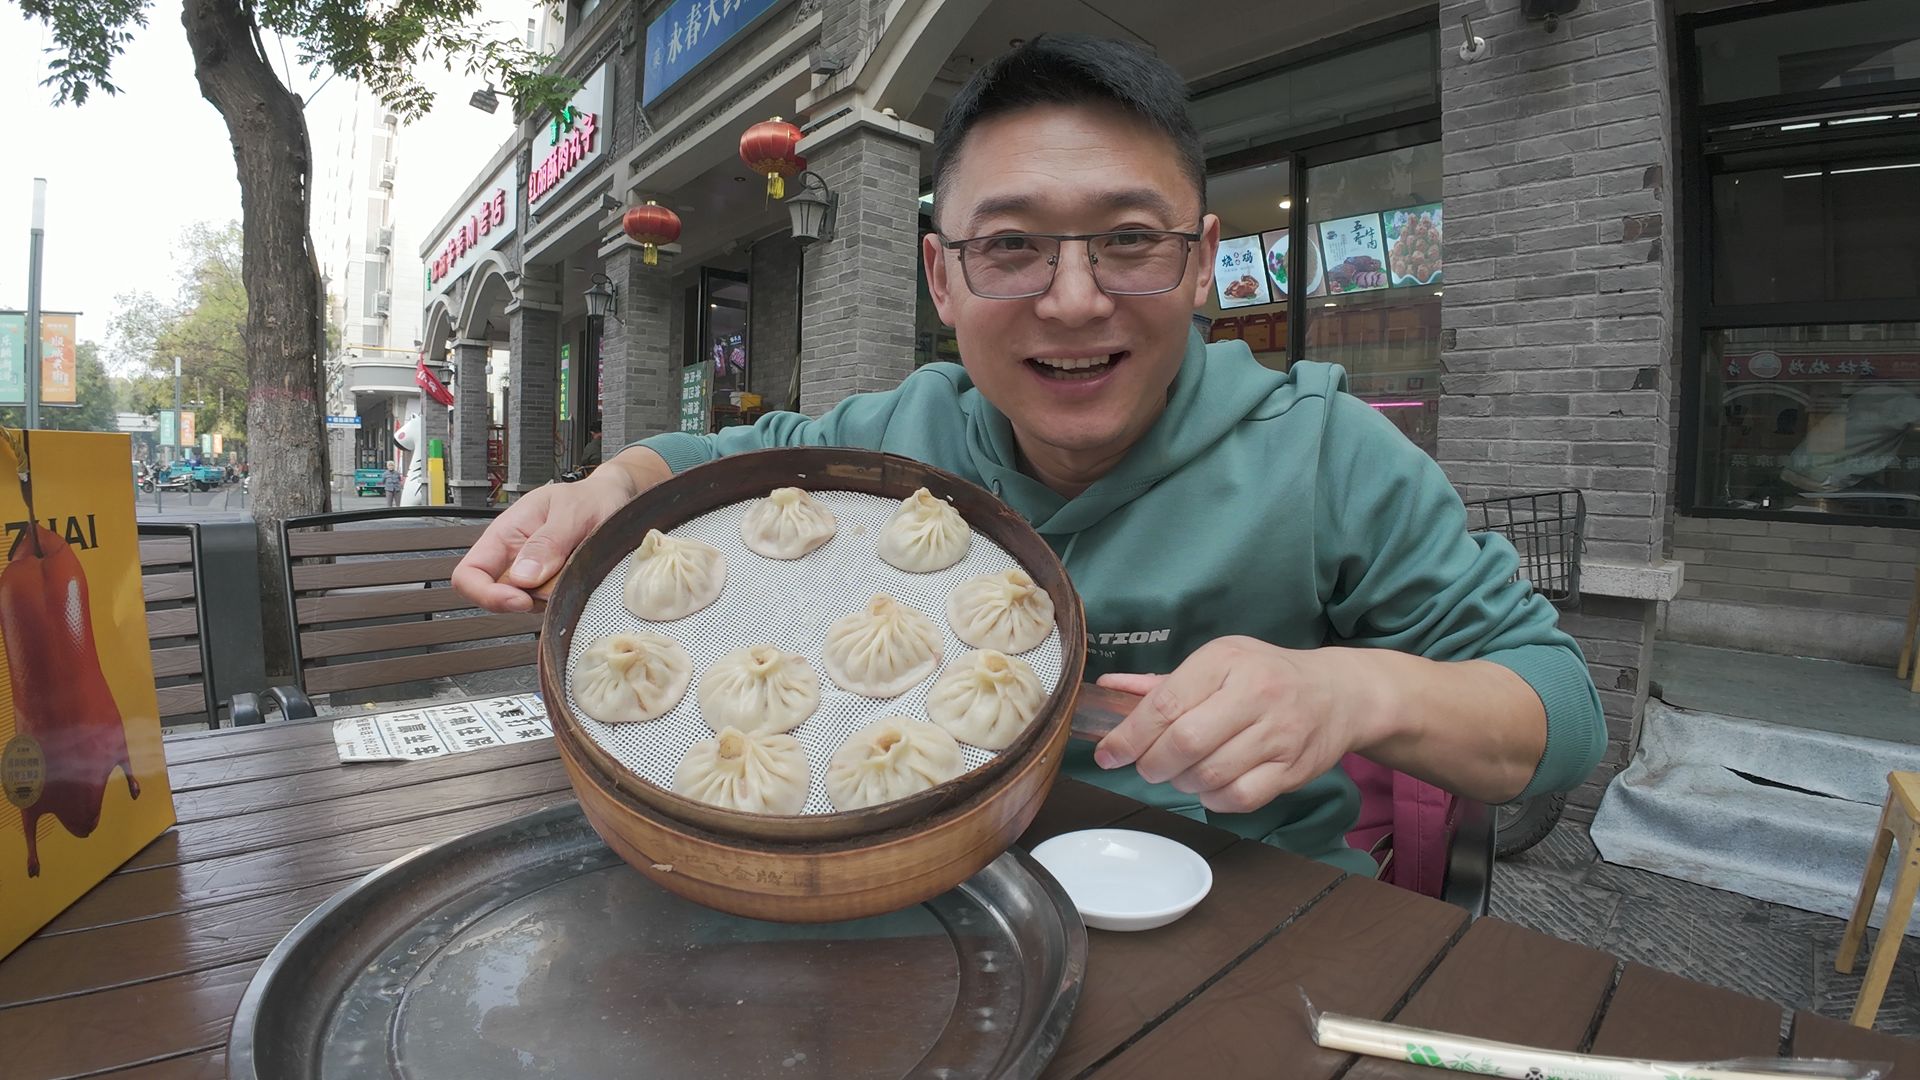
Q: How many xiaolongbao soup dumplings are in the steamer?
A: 10